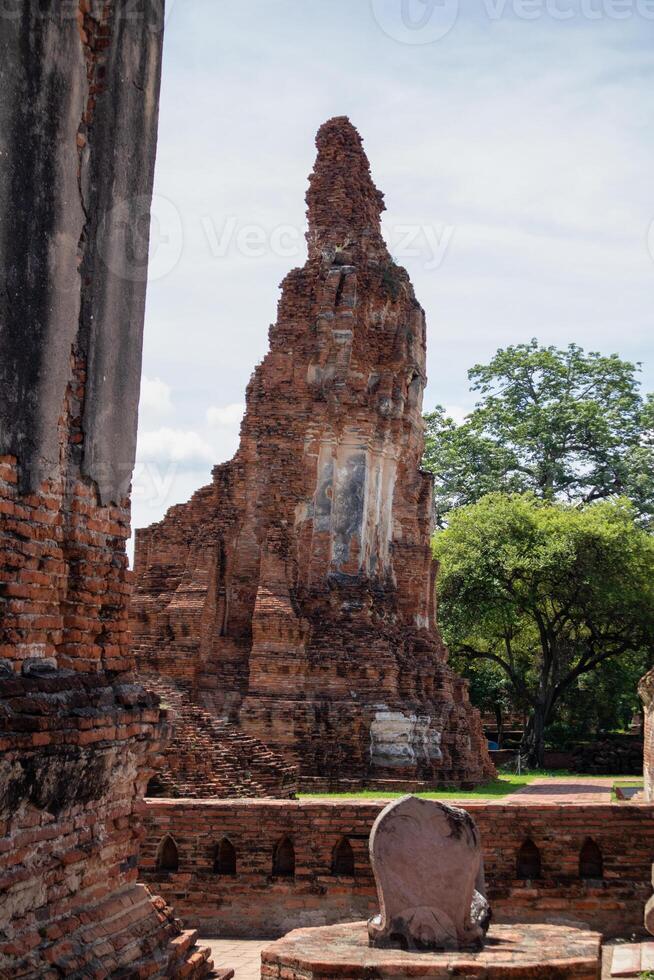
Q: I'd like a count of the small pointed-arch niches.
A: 6